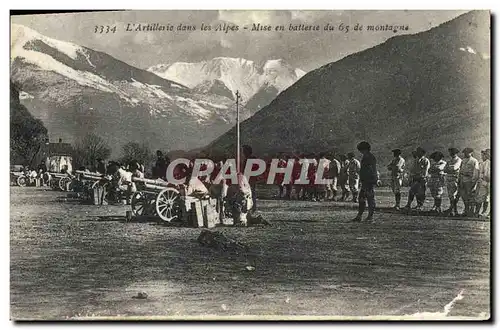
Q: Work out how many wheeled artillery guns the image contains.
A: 4